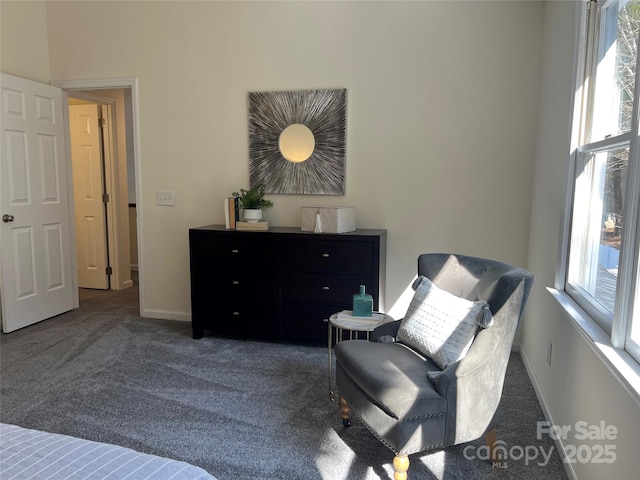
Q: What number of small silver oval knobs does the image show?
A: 6